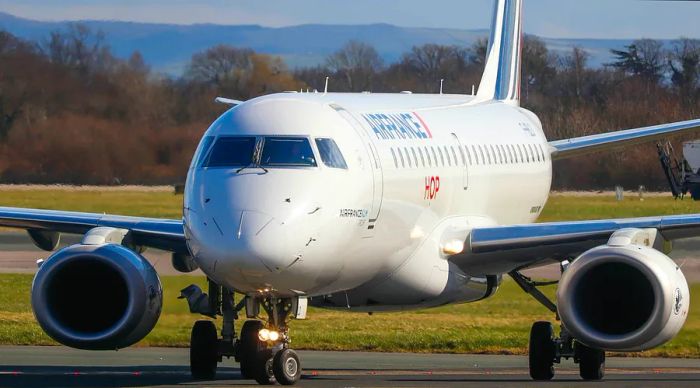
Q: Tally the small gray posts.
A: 2